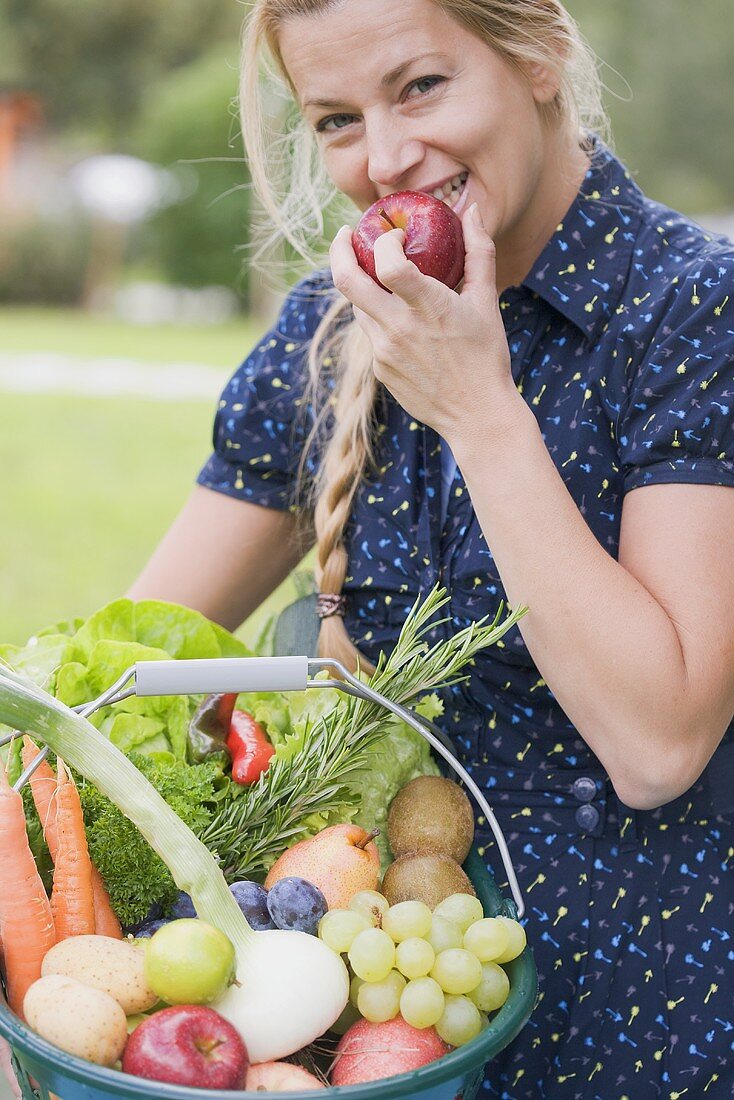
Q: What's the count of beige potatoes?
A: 2